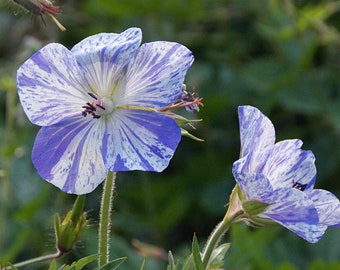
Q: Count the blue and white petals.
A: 10